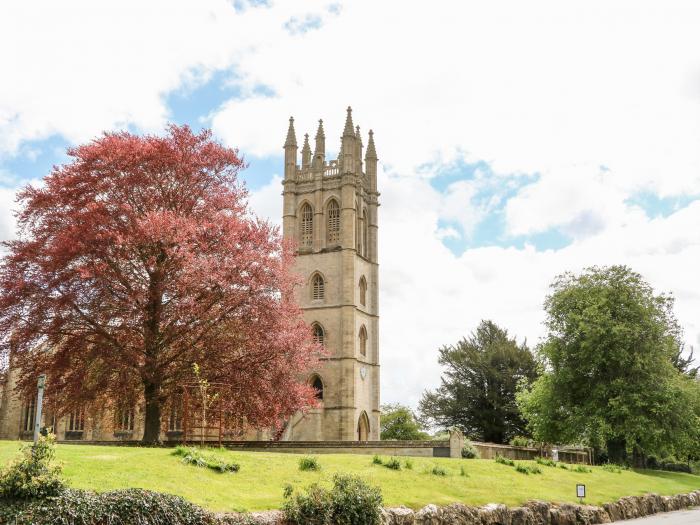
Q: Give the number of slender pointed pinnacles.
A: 6